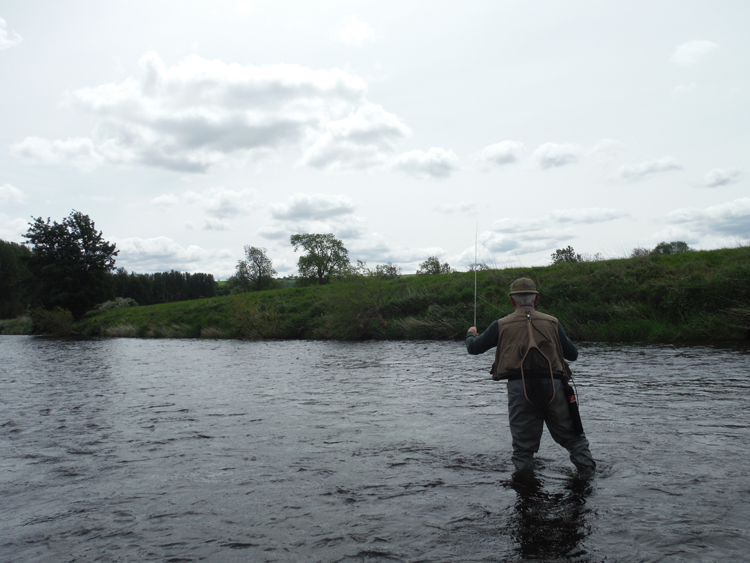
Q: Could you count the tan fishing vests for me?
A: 1